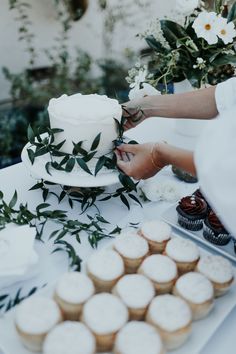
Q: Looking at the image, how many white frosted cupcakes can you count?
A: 14